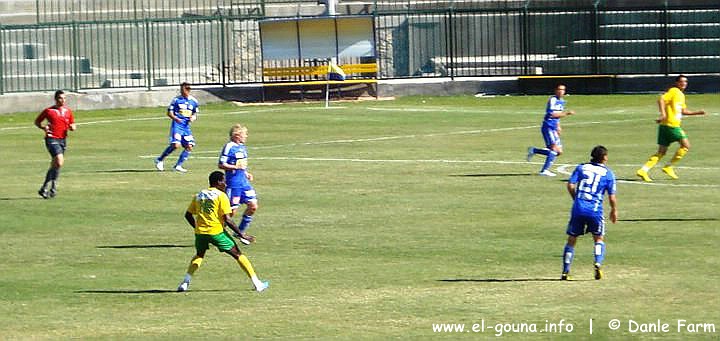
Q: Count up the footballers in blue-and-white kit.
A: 4